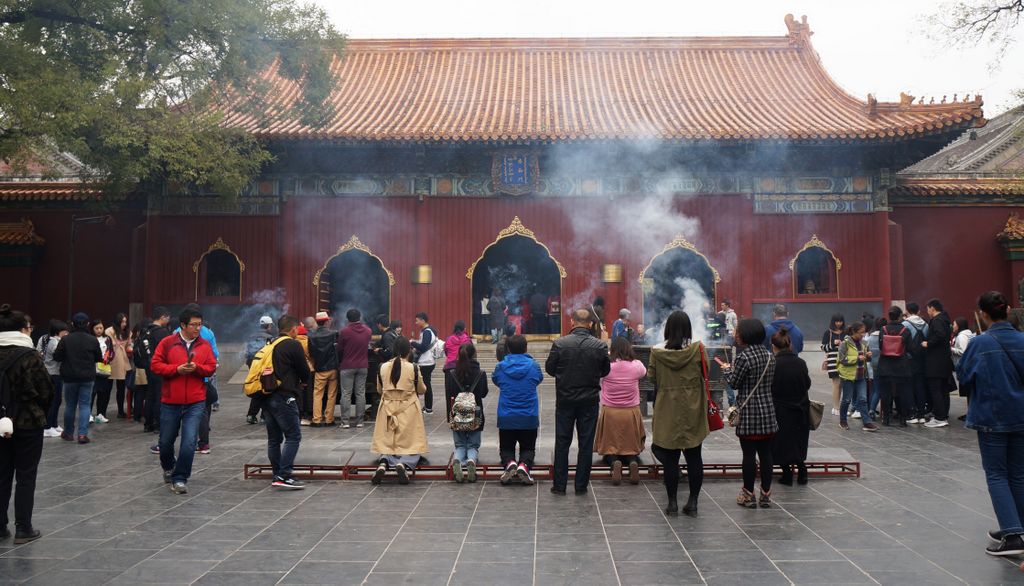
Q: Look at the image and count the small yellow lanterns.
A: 2